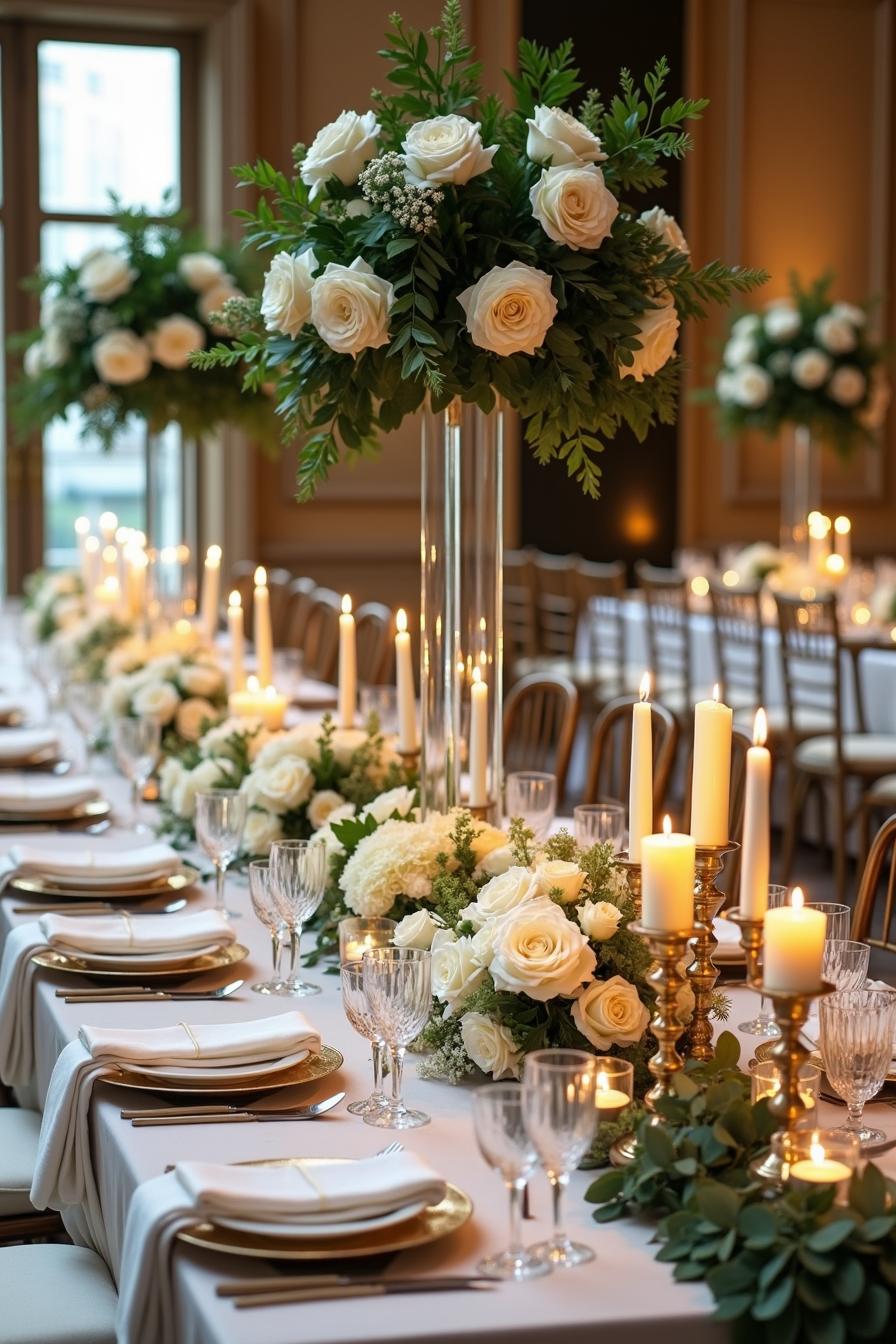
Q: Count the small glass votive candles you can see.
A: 4